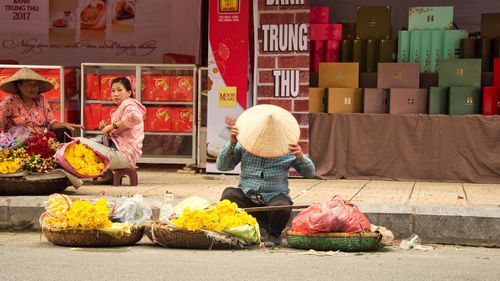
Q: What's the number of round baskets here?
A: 4